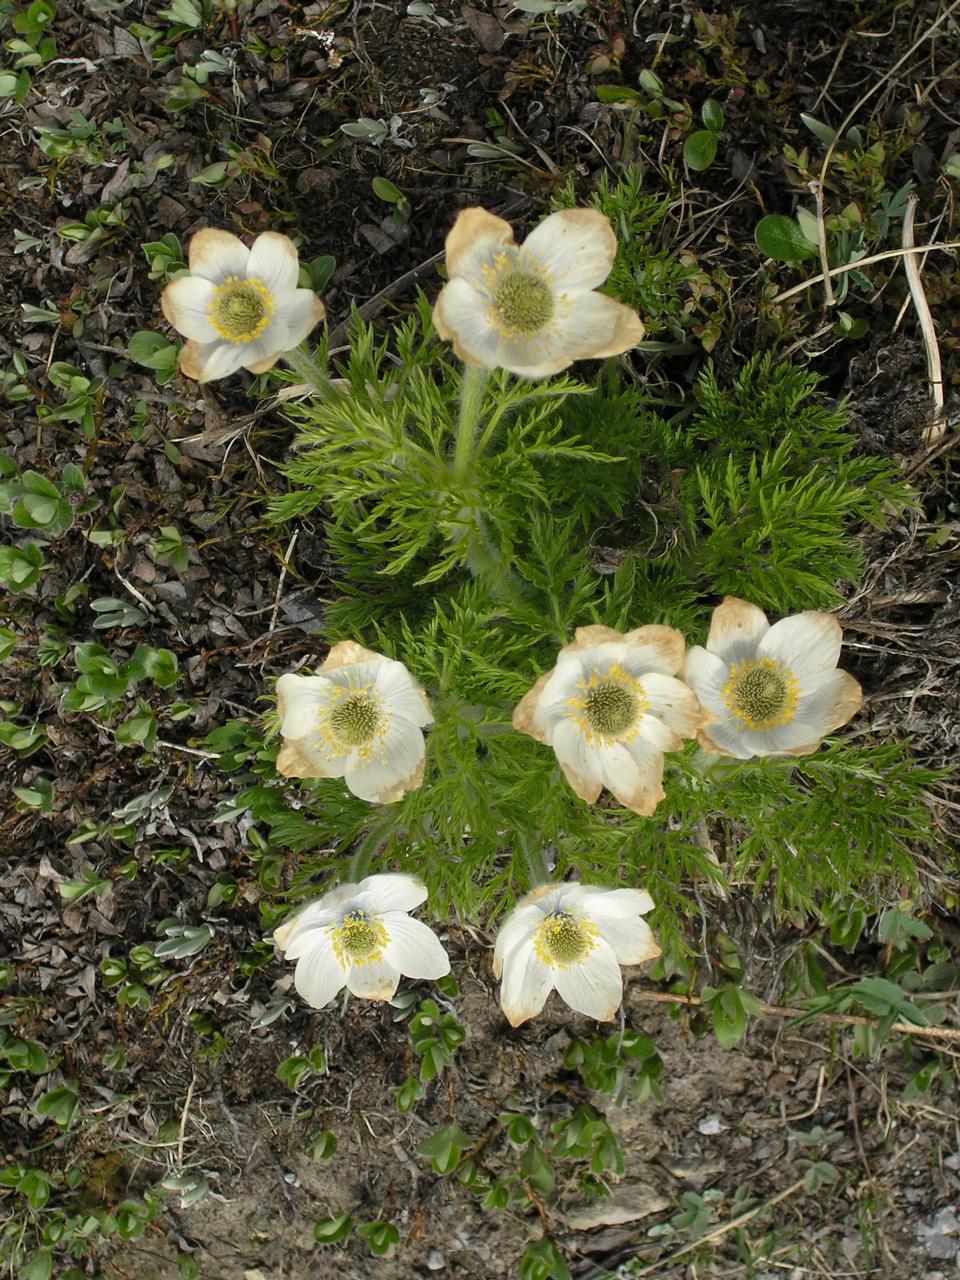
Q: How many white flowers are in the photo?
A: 7